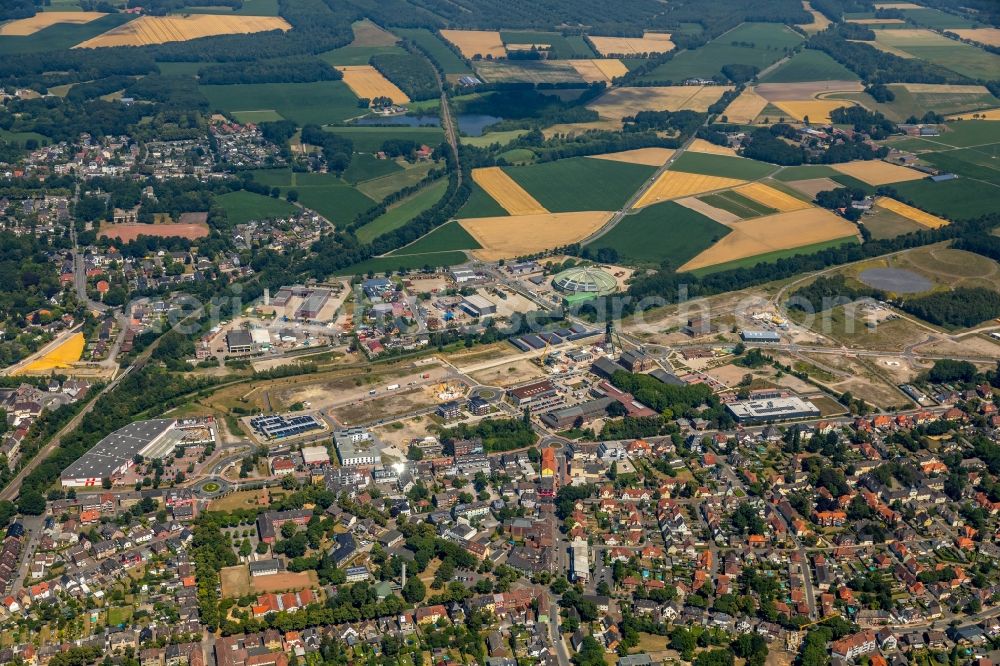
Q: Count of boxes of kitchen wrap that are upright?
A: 0